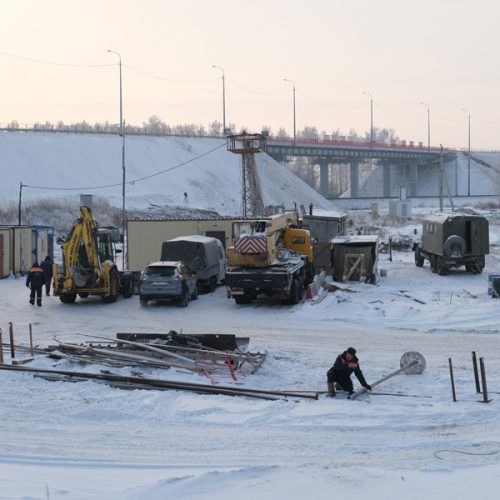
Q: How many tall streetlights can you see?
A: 6